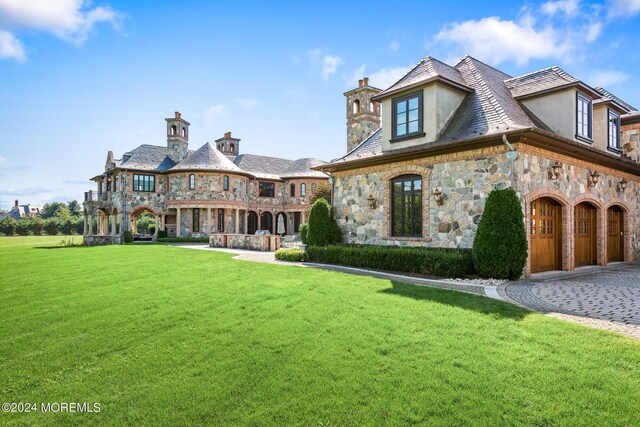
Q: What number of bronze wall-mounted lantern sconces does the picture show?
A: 5